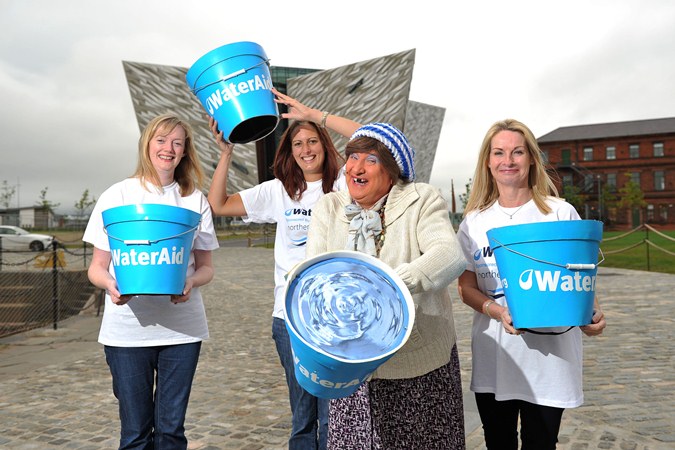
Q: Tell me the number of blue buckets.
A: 4